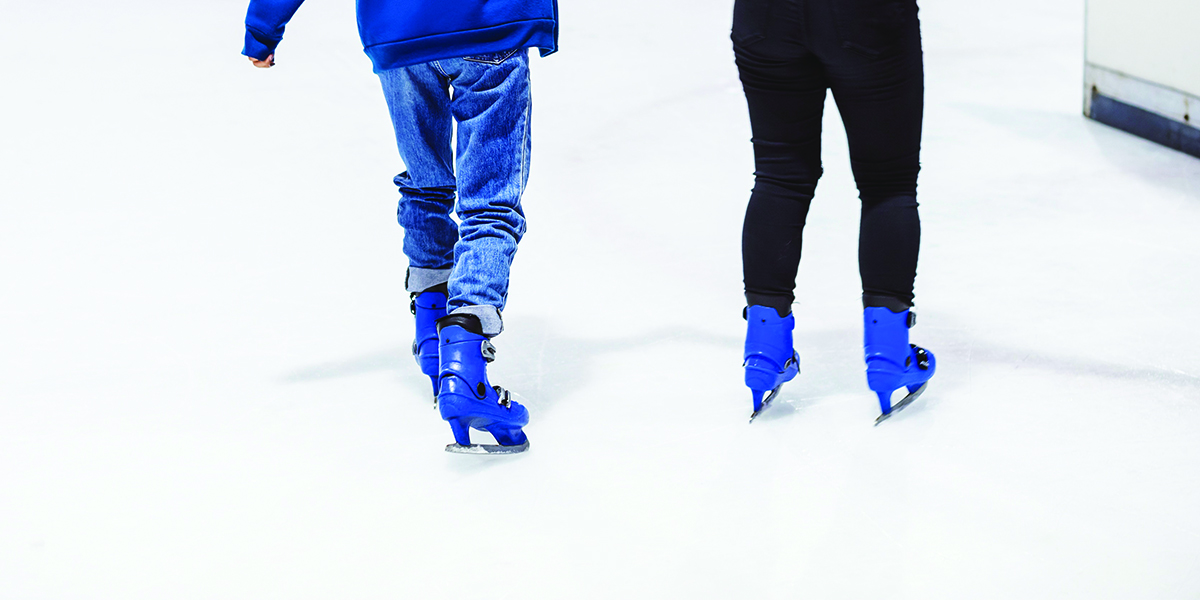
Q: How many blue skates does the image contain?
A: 4